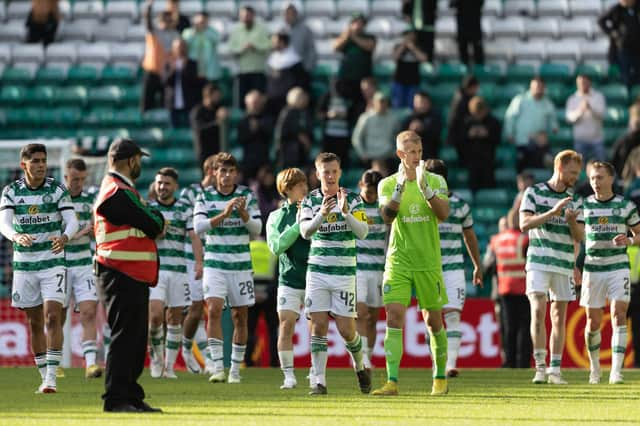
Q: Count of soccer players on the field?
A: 12